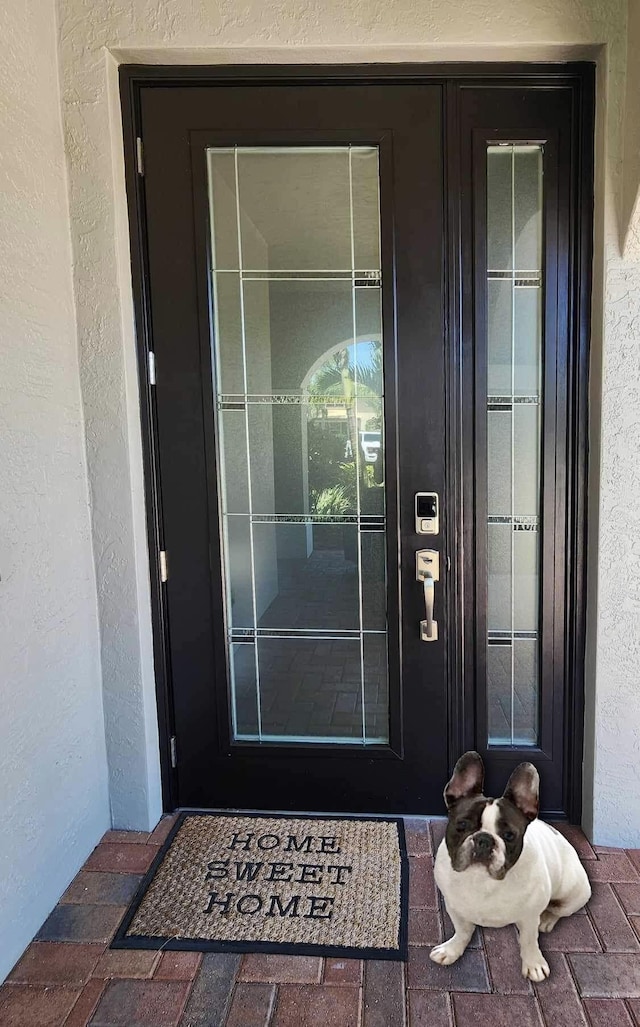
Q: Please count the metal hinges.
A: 4